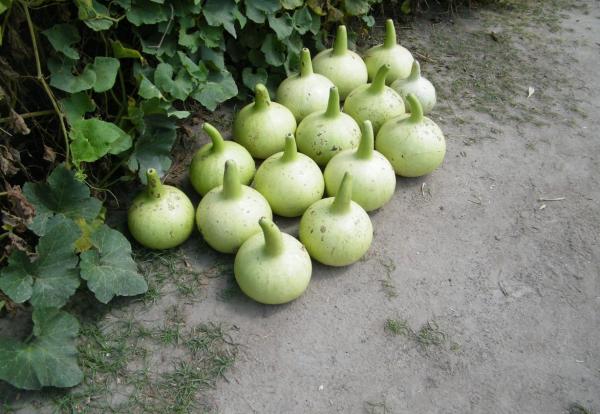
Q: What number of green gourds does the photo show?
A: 15